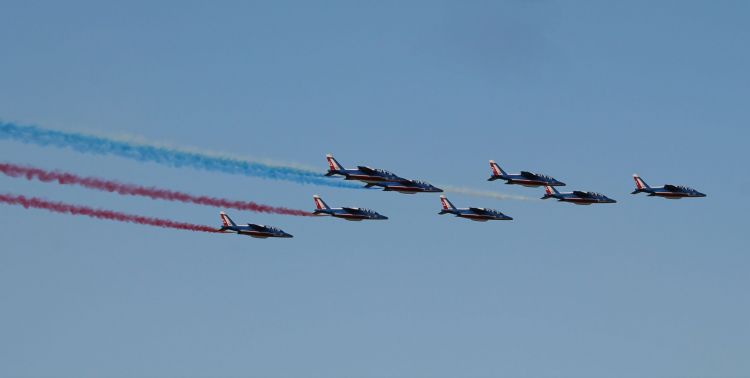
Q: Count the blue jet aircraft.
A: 8